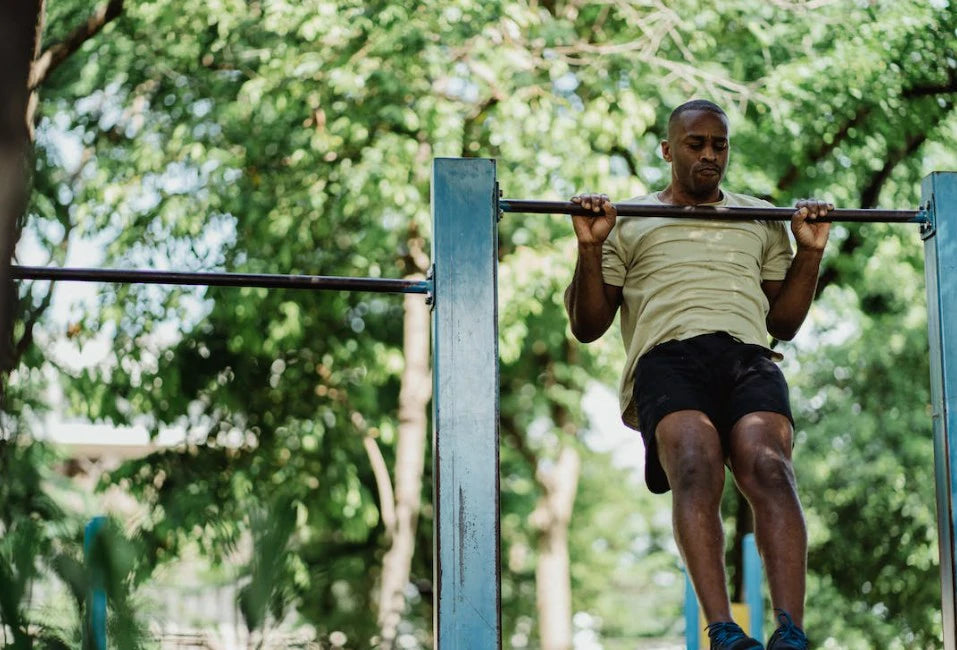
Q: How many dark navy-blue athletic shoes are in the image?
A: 2